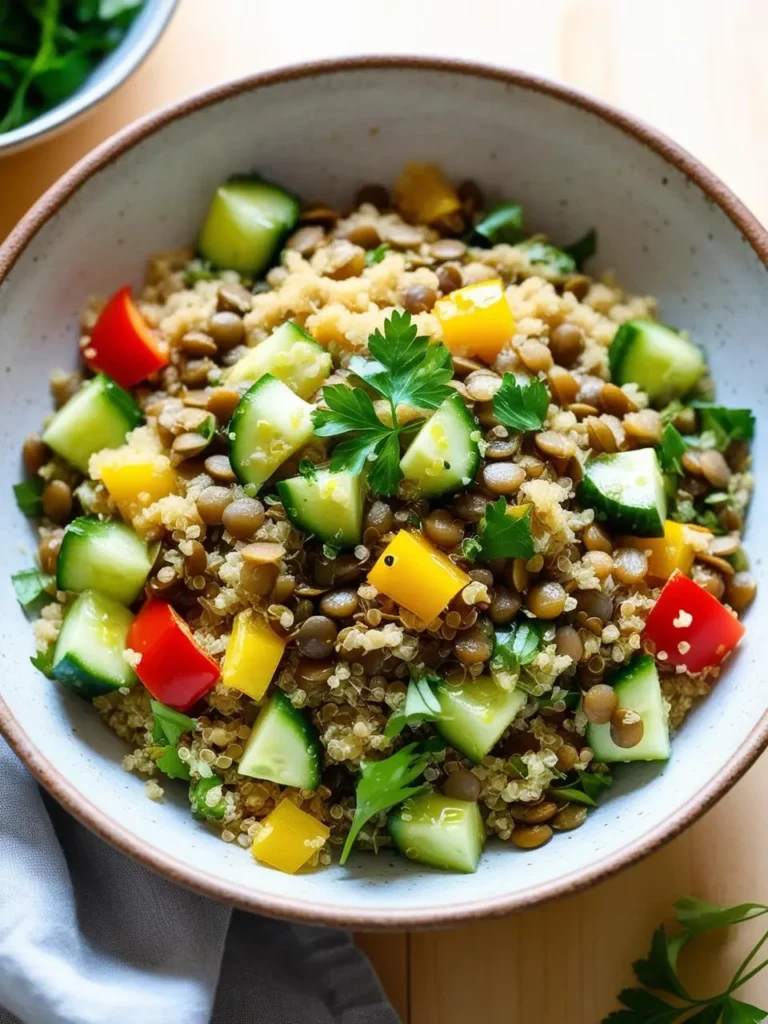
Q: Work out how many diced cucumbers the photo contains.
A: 14